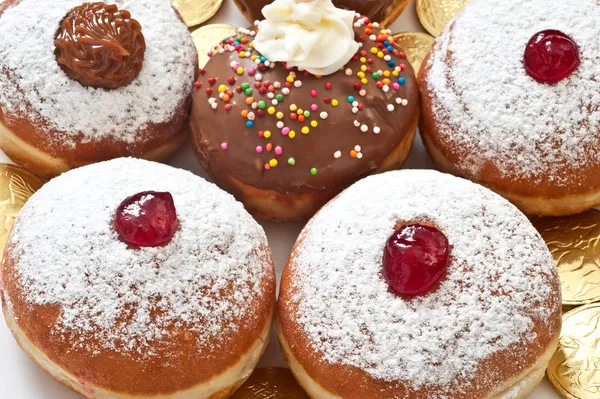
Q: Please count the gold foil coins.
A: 8